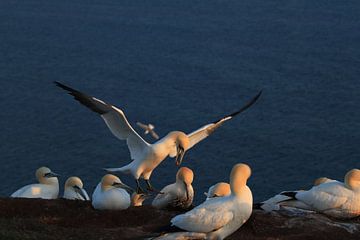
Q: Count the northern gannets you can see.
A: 11